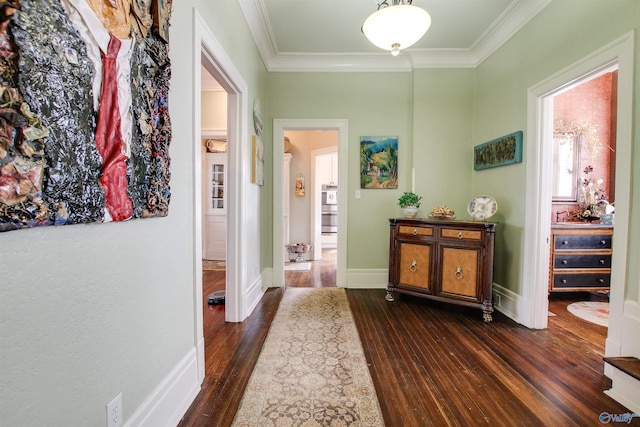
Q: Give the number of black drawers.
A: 3